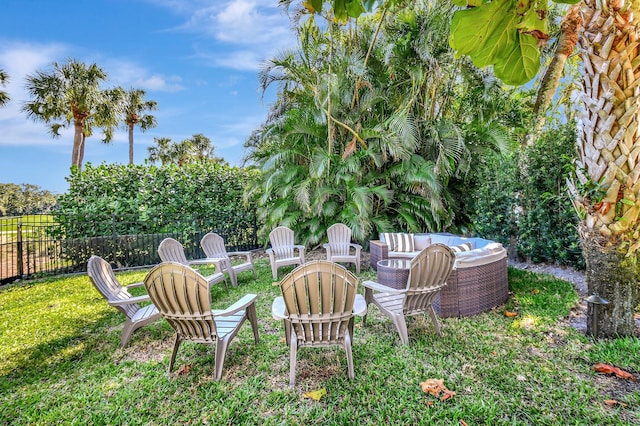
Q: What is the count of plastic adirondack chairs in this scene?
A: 8